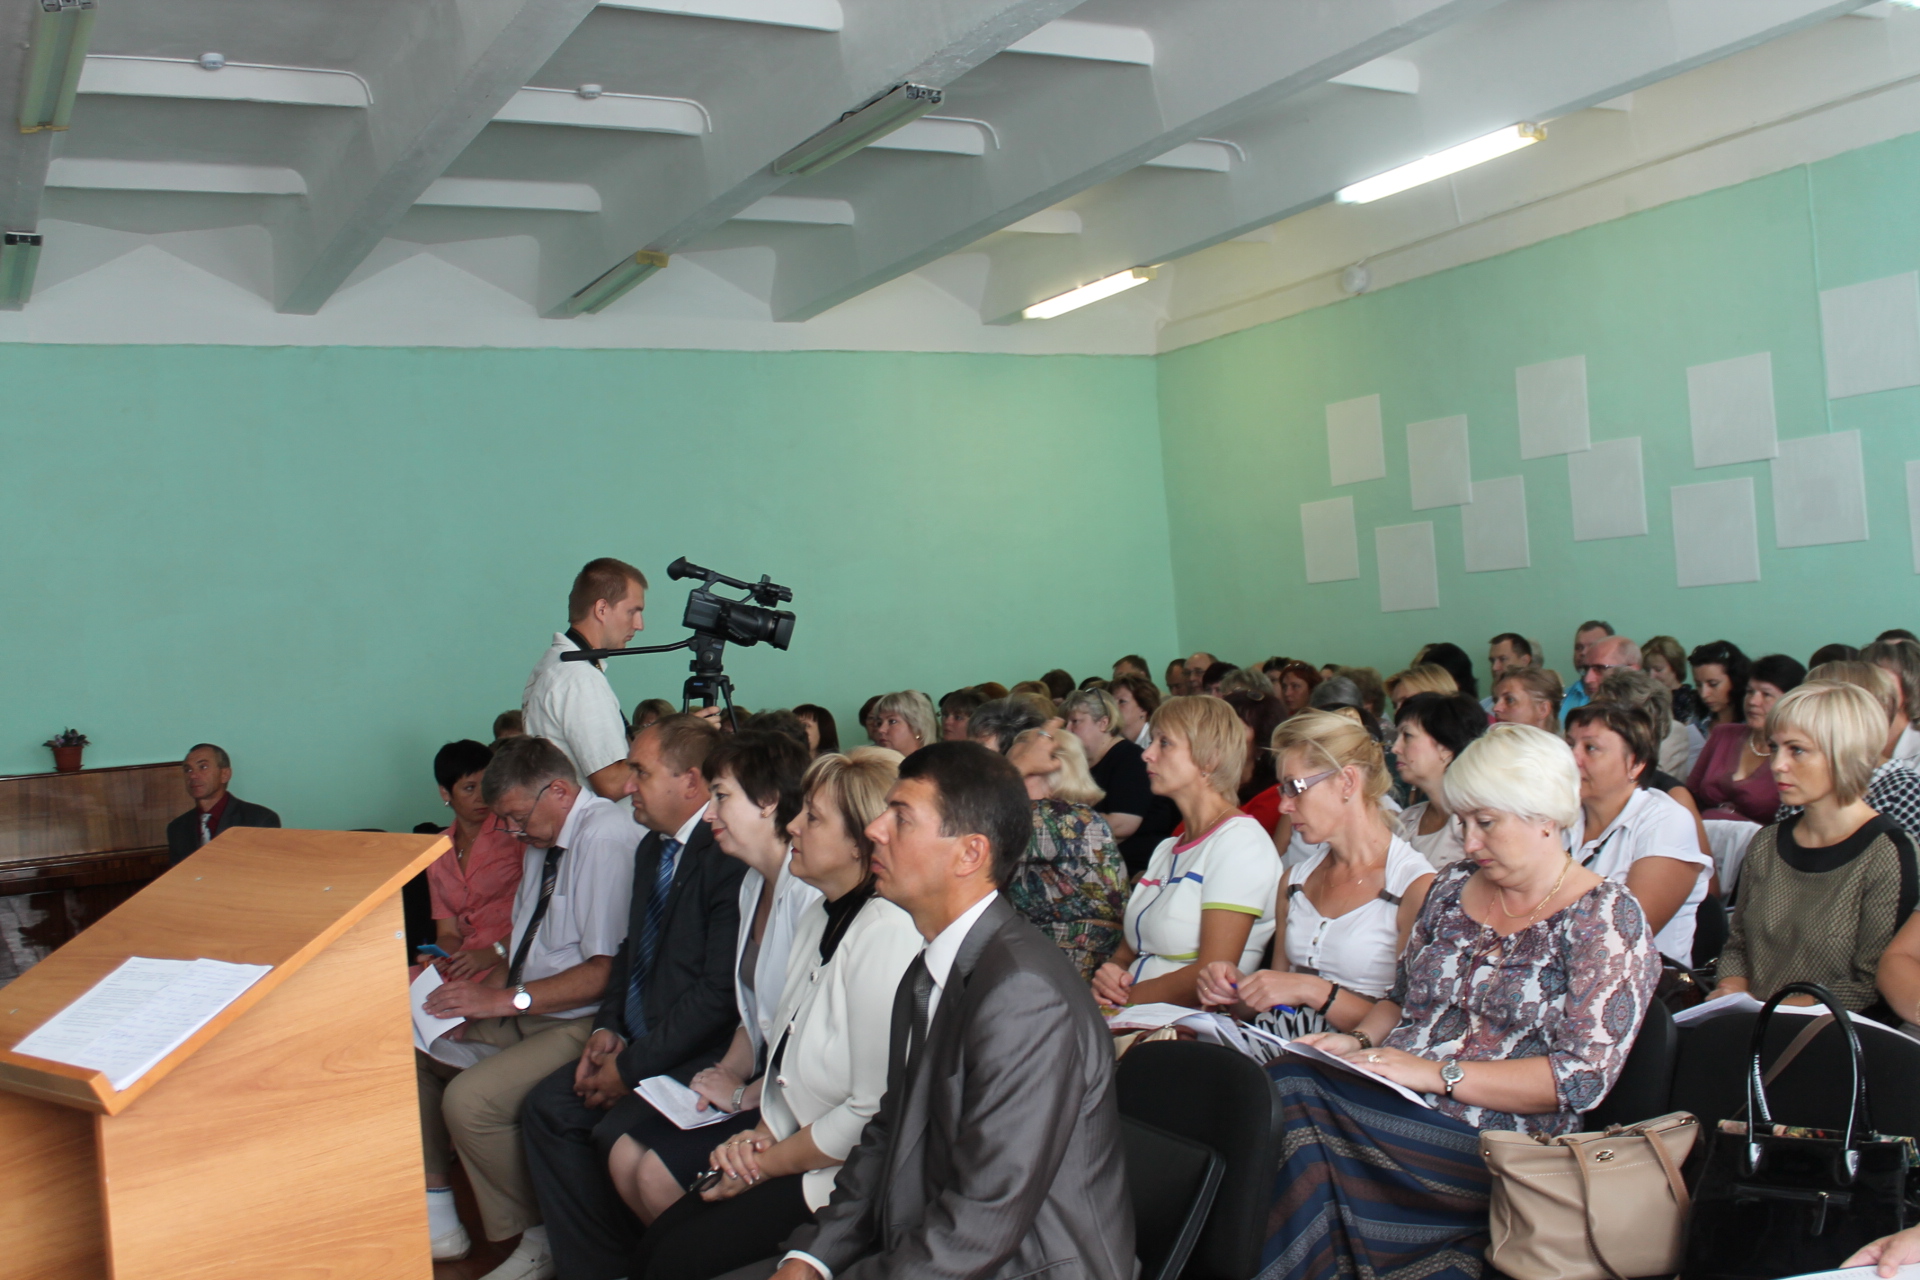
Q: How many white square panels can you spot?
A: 12